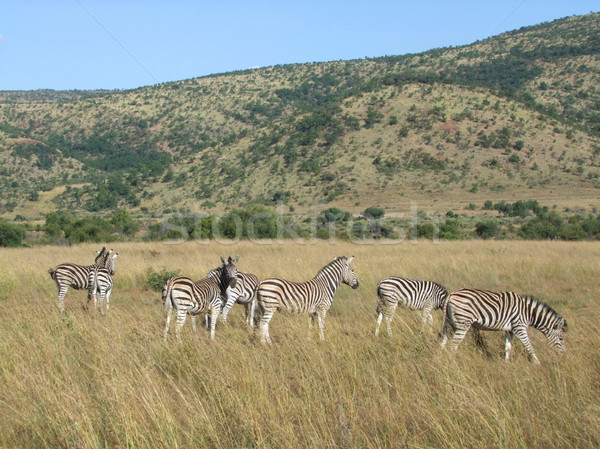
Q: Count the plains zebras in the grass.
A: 7